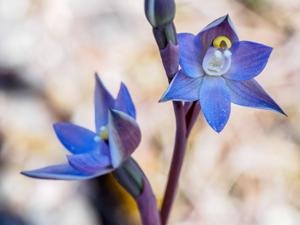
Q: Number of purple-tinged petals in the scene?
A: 12